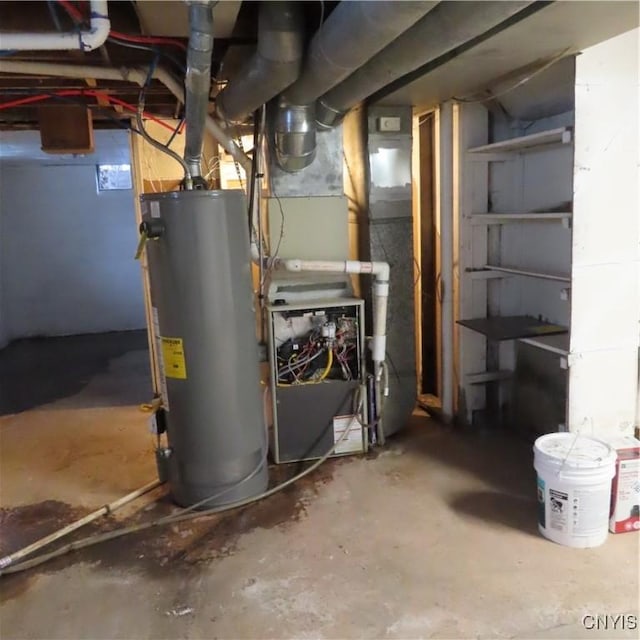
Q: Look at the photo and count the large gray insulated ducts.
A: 3